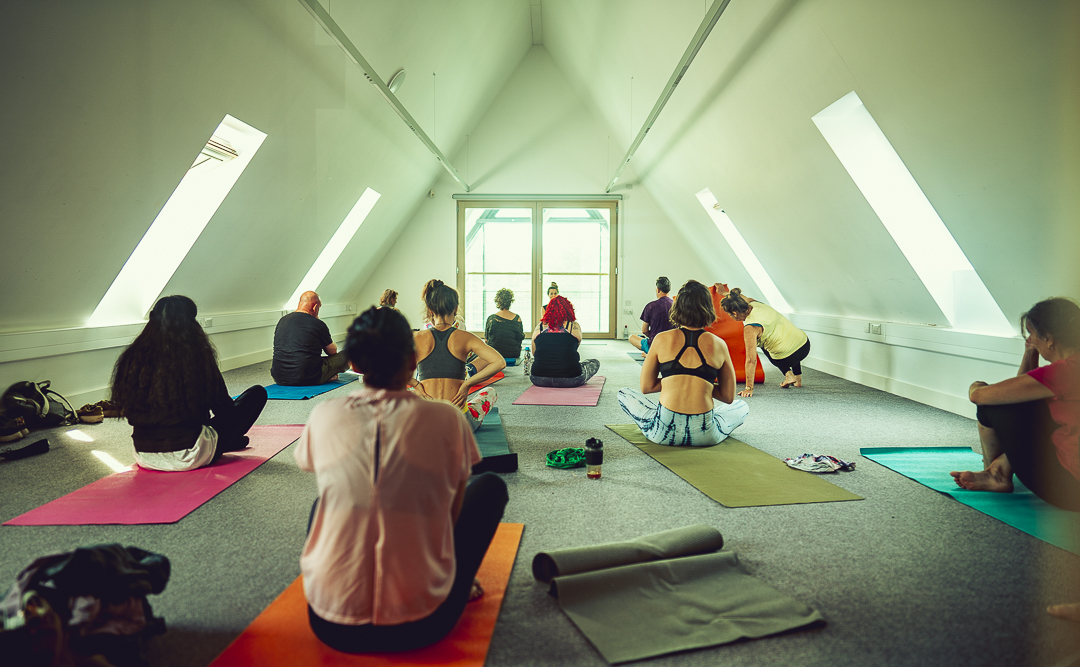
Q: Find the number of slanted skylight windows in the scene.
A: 4